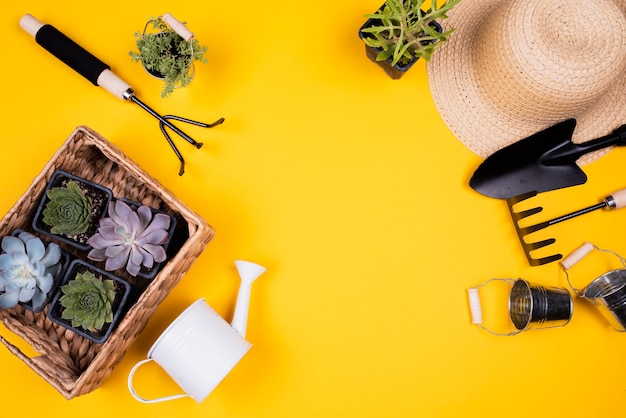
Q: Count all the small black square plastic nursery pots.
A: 5